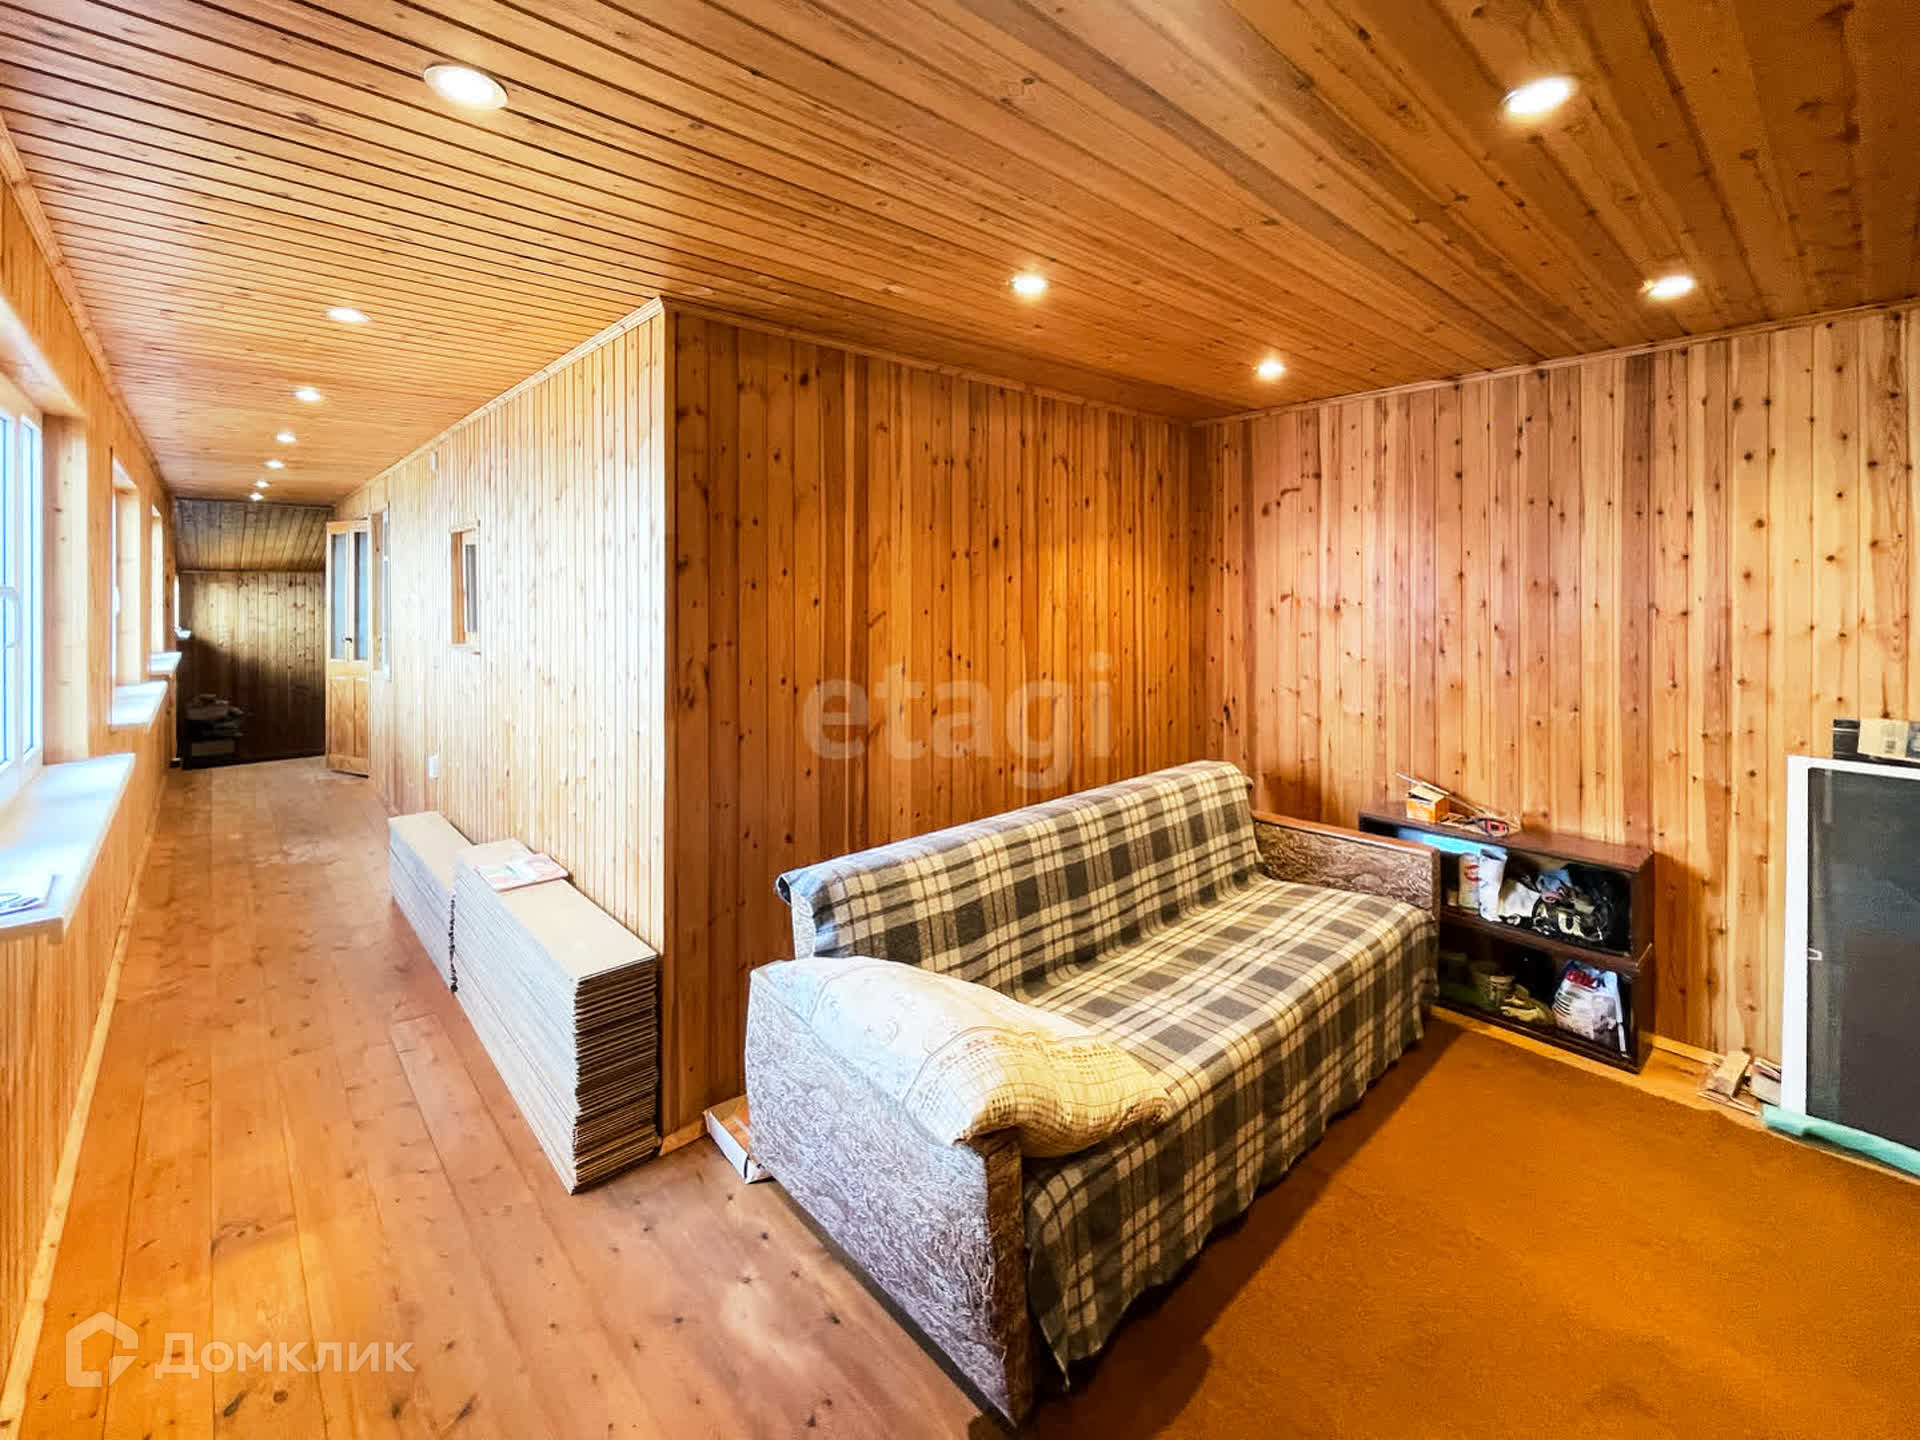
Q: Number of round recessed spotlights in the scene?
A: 11